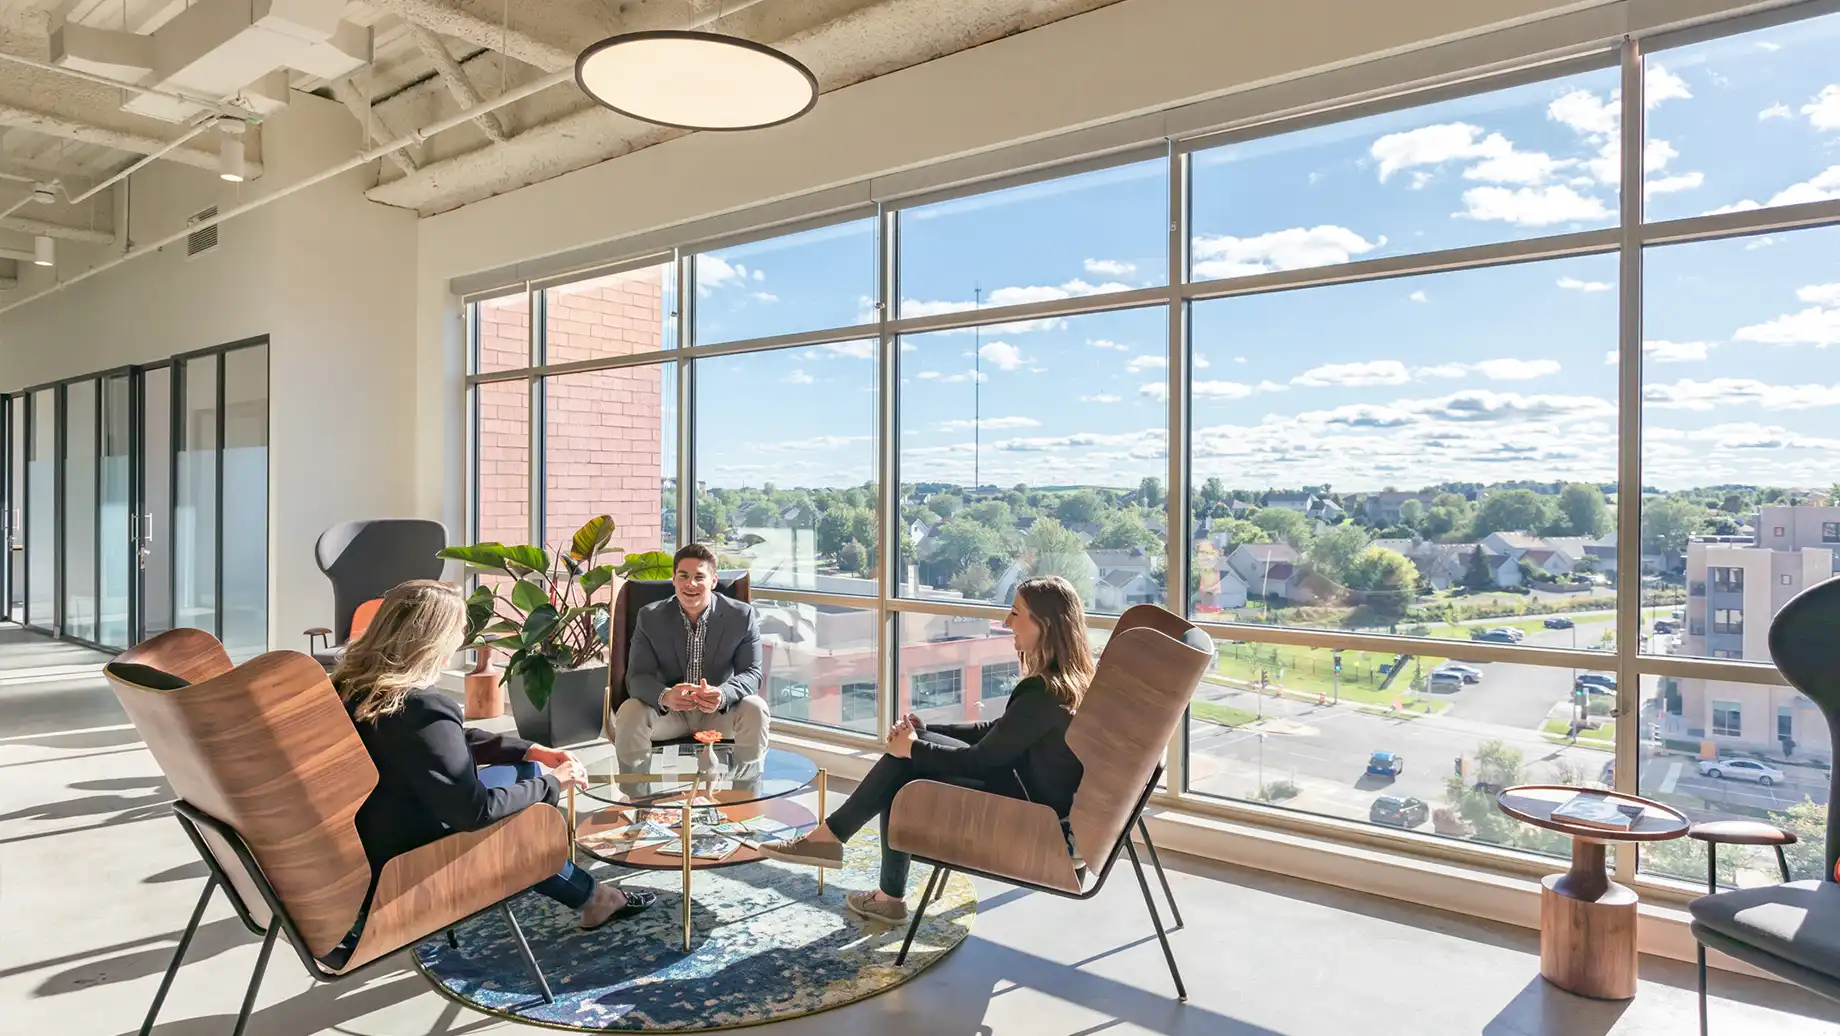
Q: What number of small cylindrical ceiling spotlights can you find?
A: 2